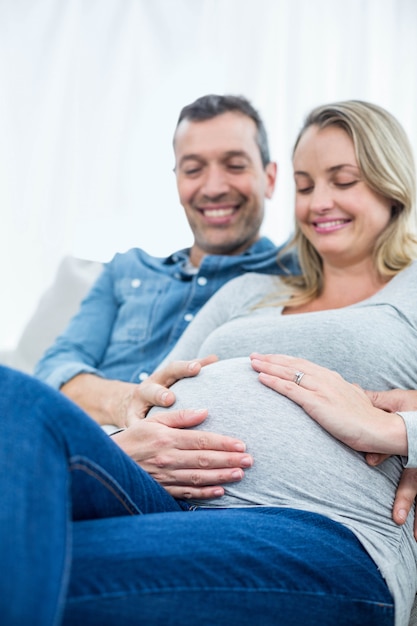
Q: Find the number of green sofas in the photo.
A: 0